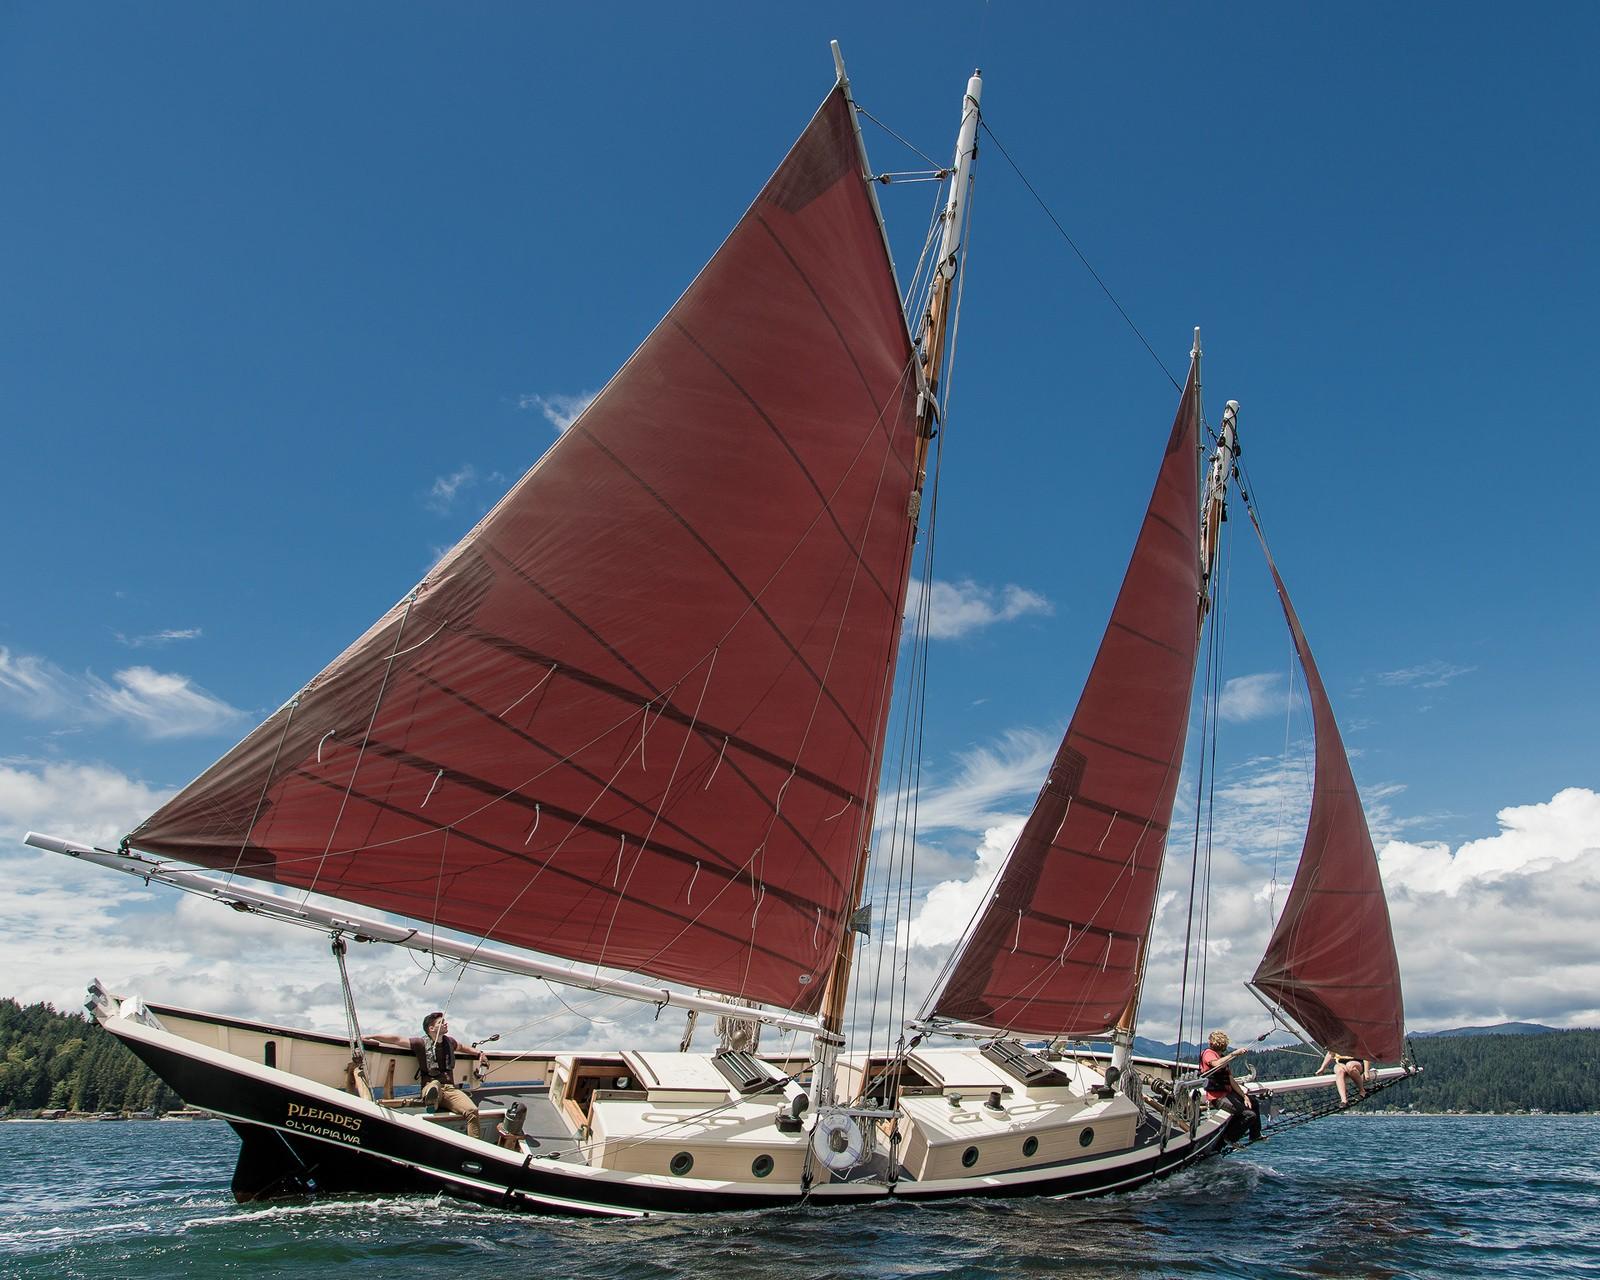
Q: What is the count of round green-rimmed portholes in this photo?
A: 5